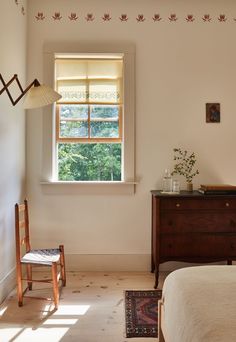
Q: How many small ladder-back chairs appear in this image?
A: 1